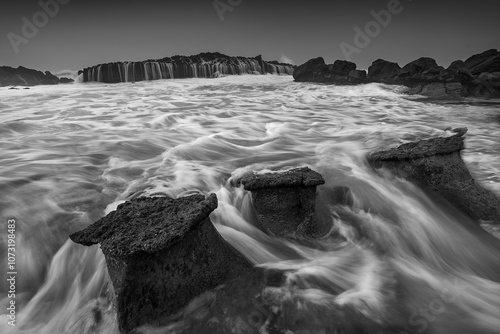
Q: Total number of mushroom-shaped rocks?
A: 3